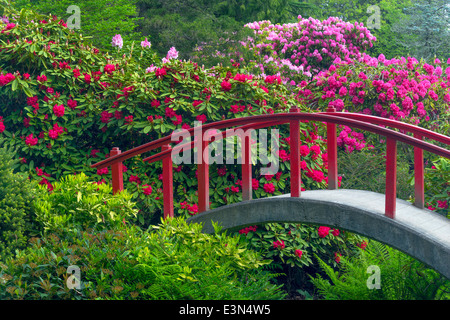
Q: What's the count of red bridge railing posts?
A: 8